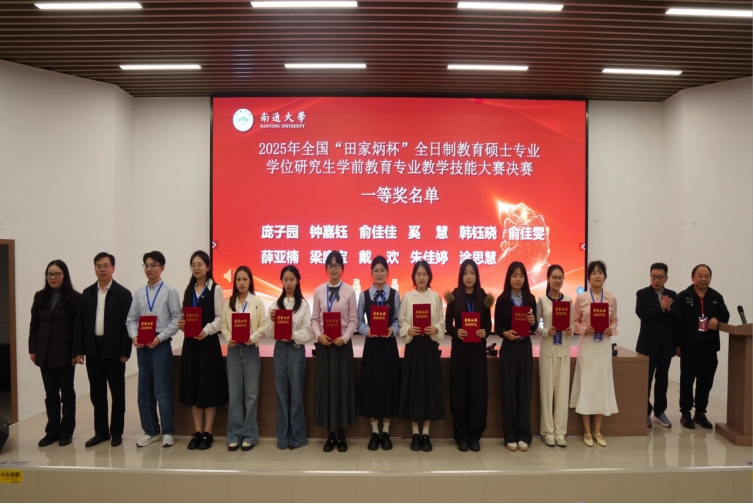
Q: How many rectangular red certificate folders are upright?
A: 11